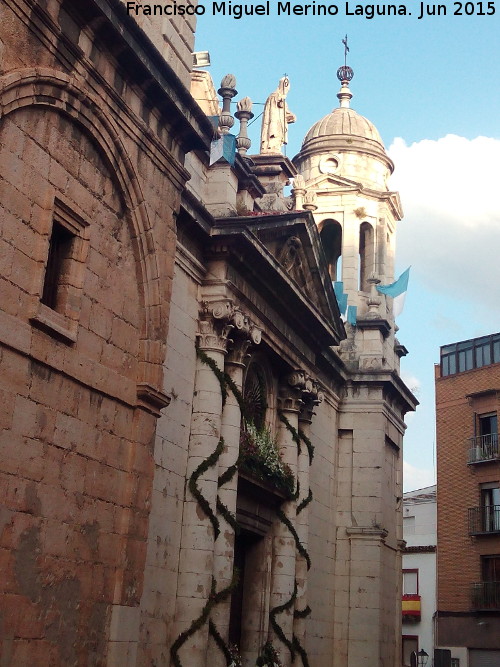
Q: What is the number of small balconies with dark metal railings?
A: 3